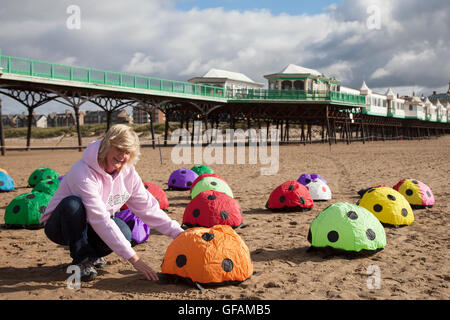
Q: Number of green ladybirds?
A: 6